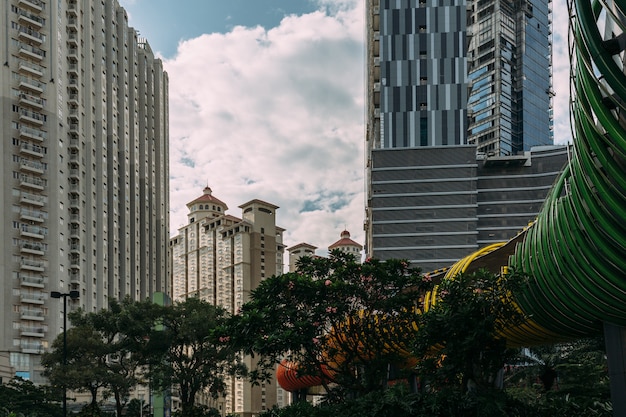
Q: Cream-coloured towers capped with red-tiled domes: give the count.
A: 2